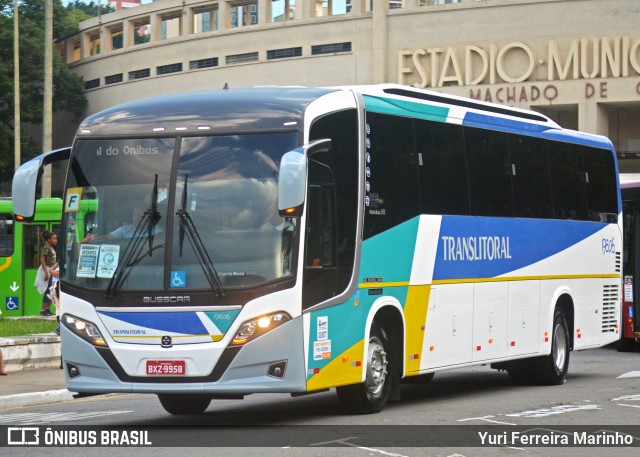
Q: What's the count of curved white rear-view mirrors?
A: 2